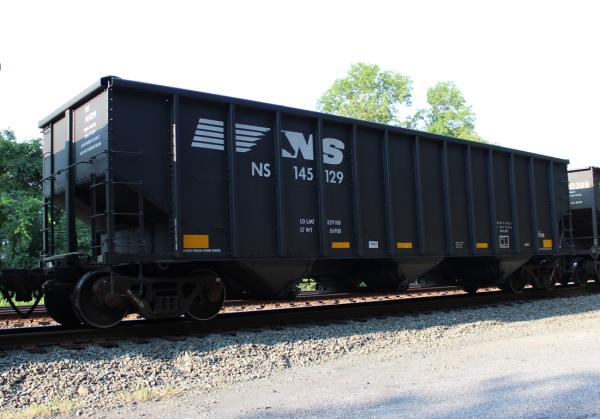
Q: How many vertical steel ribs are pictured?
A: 13